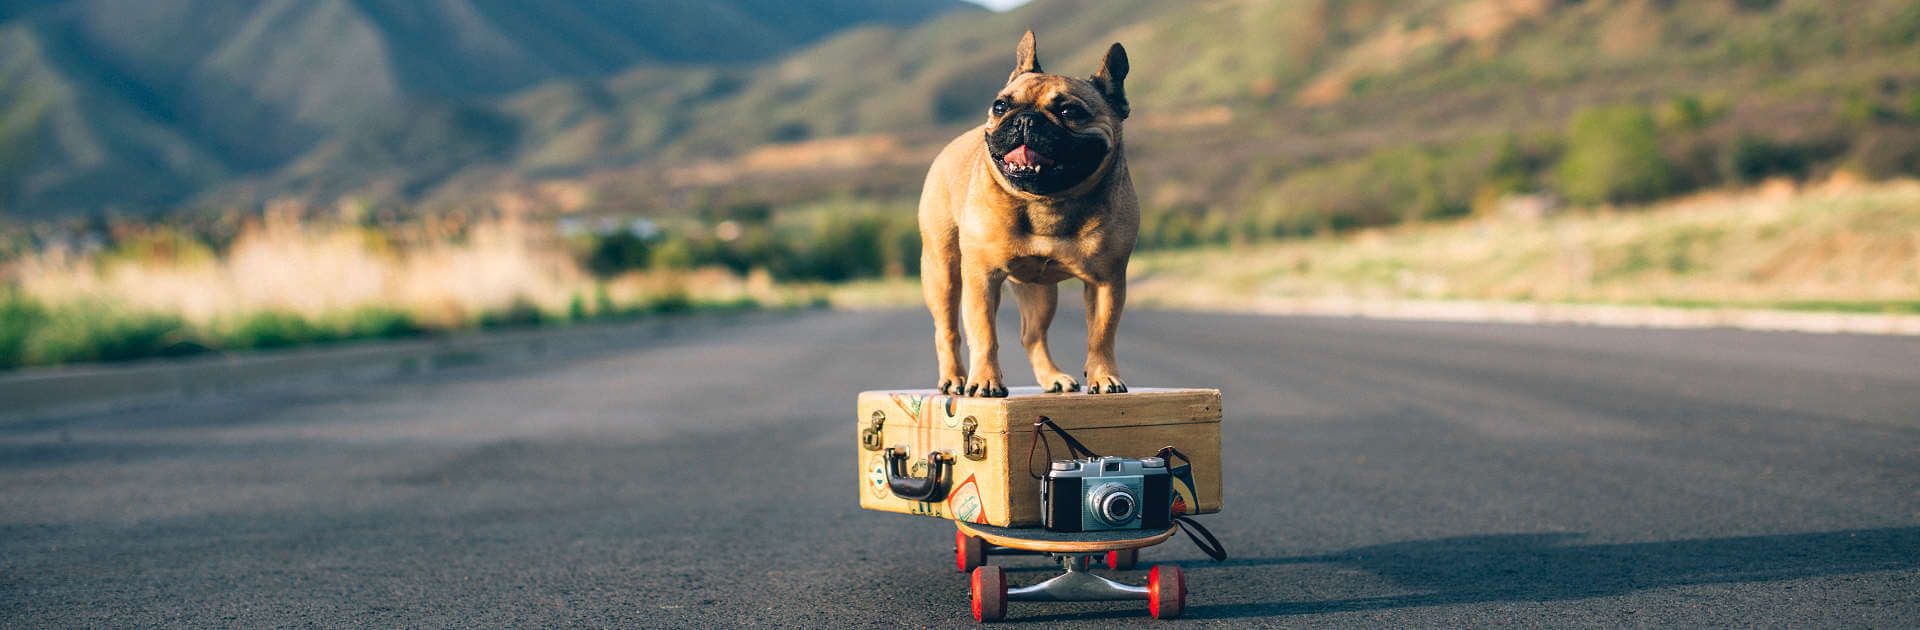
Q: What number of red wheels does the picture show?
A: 4